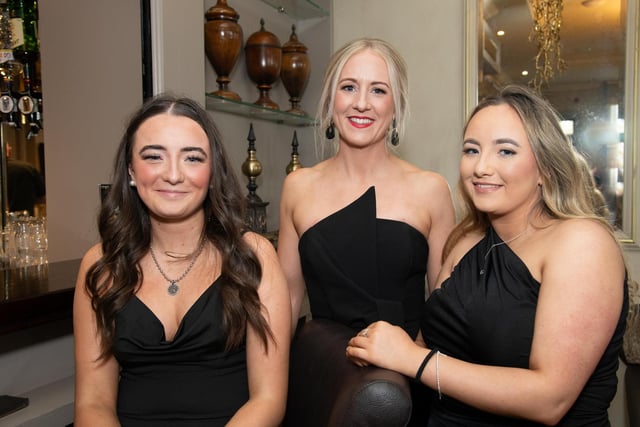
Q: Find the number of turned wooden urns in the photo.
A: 3